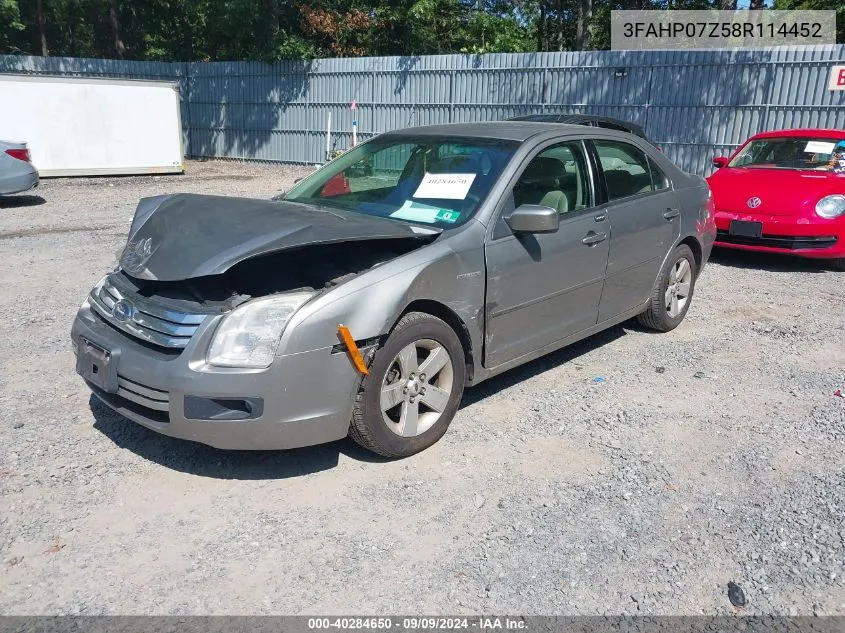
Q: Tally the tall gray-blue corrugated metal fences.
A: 1